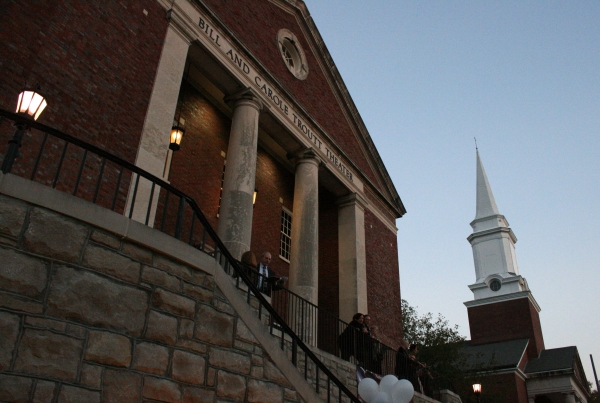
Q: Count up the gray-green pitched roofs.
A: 2